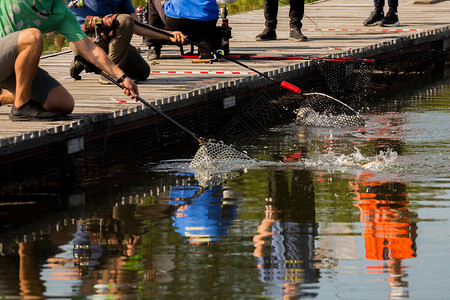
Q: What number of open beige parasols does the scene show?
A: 0